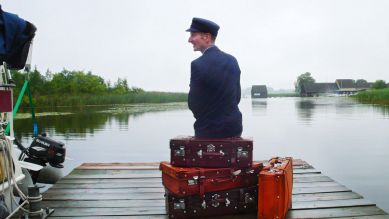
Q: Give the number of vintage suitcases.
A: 4